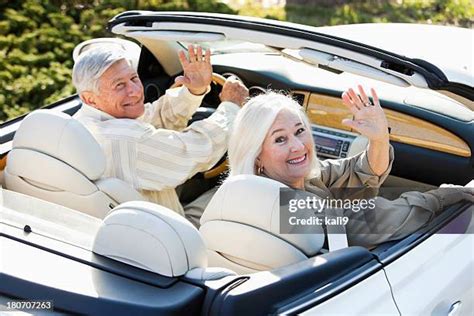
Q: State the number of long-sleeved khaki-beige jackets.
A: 1